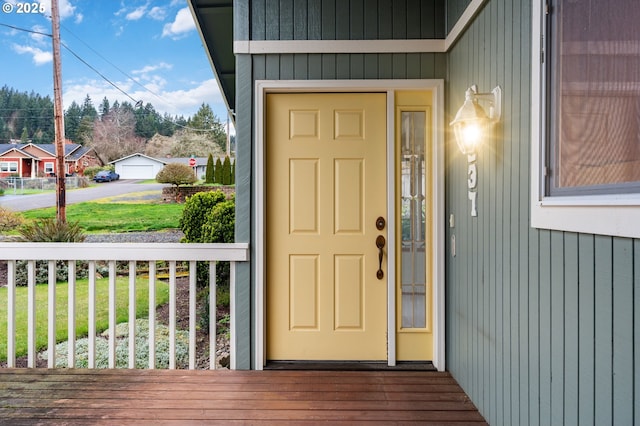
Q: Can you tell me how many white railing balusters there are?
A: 12